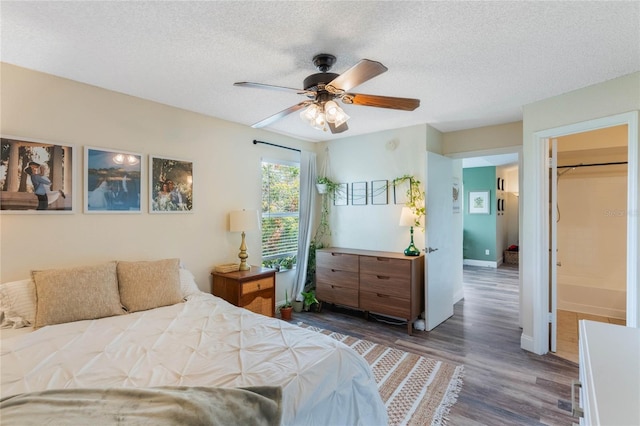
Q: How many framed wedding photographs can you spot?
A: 3